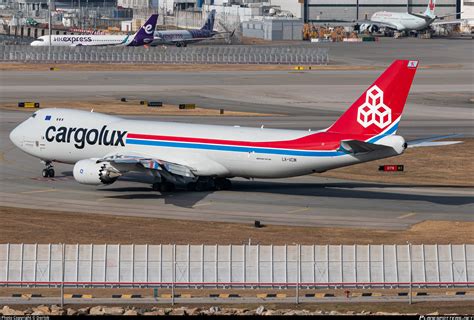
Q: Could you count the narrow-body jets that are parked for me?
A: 2